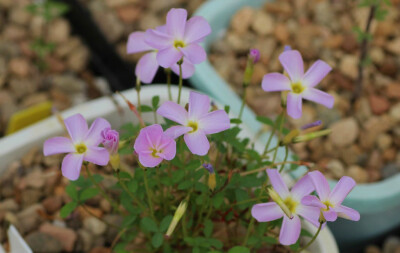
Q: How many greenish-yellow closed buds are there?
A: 3